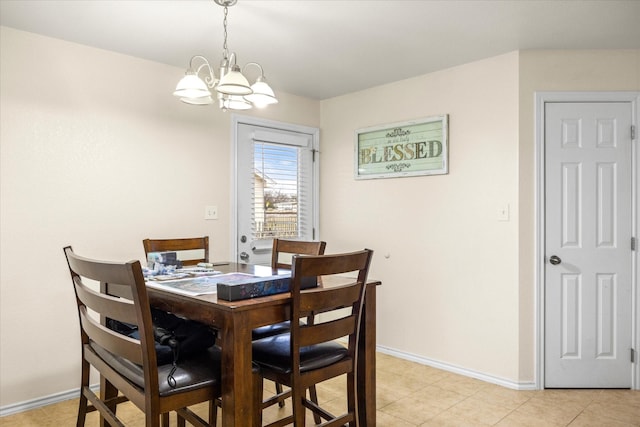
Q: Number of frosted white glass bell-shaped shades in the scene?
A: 5